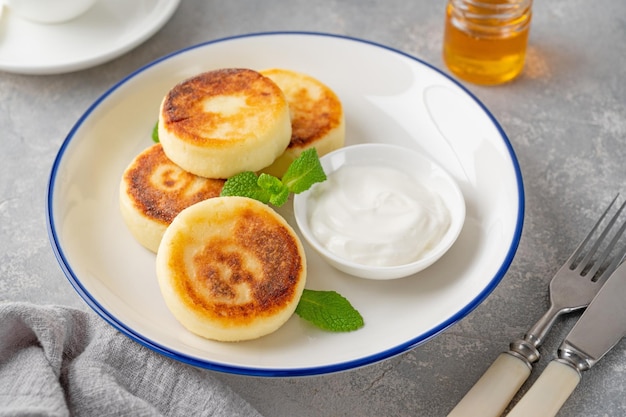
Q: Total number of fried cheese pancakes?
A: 4